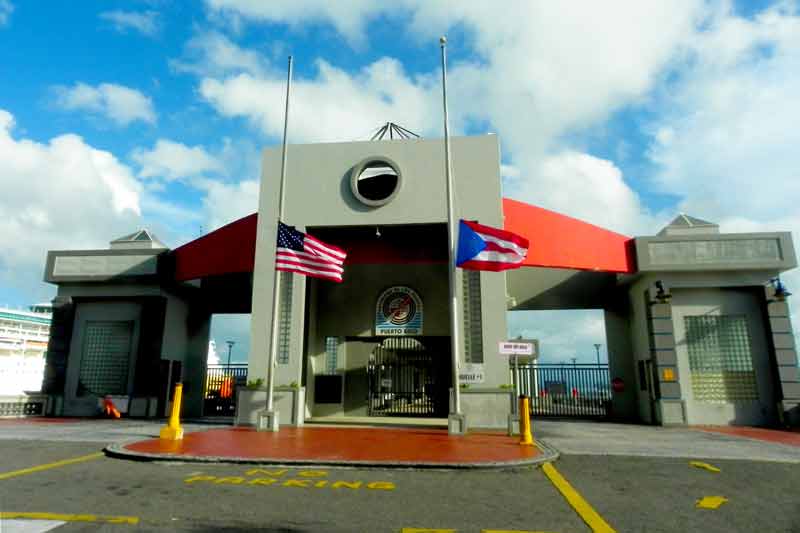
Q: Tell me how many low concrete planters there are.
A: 2